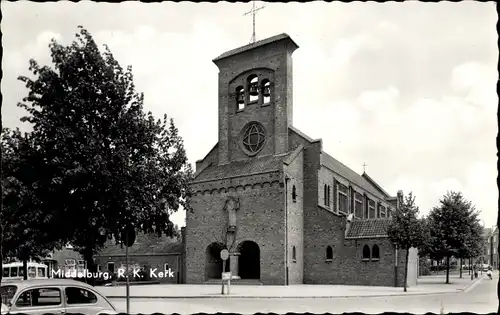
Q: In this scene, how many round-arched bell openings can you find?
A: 3